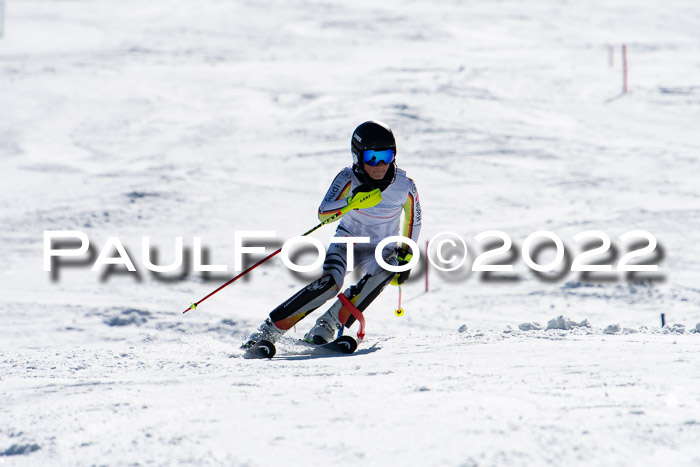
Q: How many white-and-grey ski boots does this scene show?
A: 2